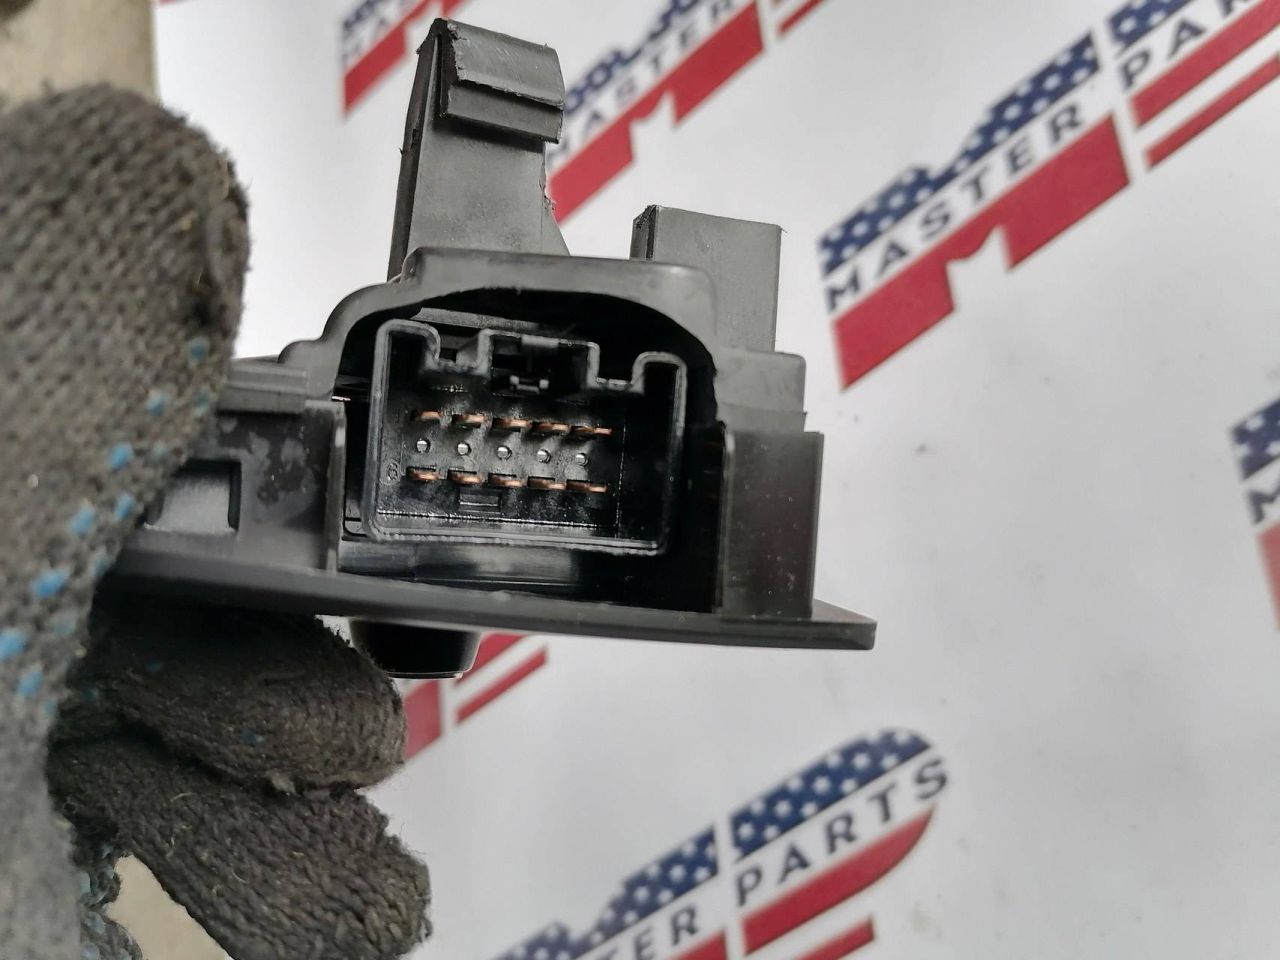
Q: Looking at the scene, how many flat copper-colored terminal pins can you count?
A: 10